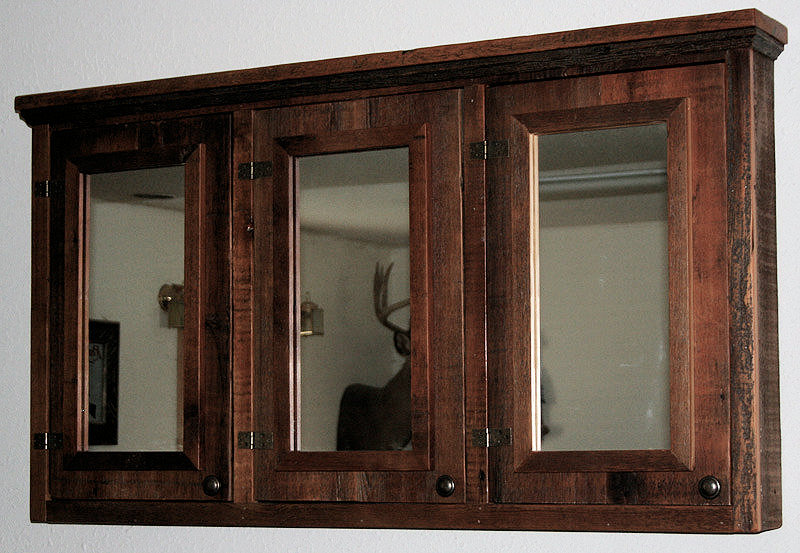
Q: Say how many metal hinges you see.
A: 6